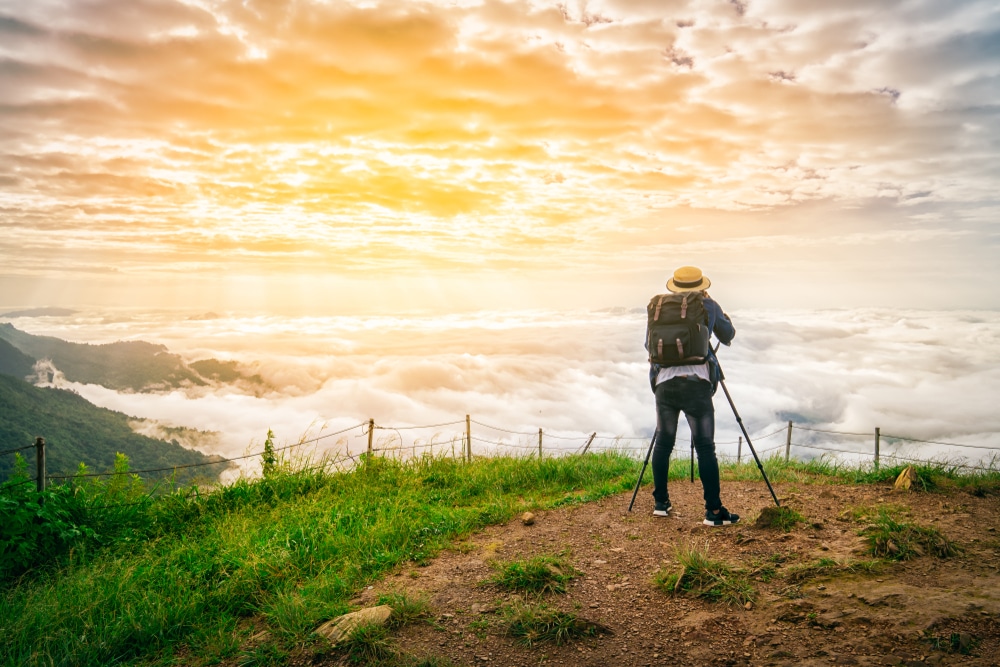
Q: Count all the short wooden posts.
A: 8